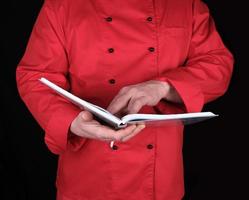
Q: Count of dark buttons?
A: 7